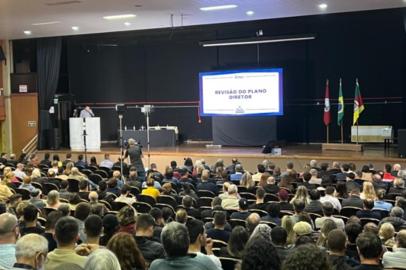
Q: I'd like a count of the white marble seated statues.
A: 0